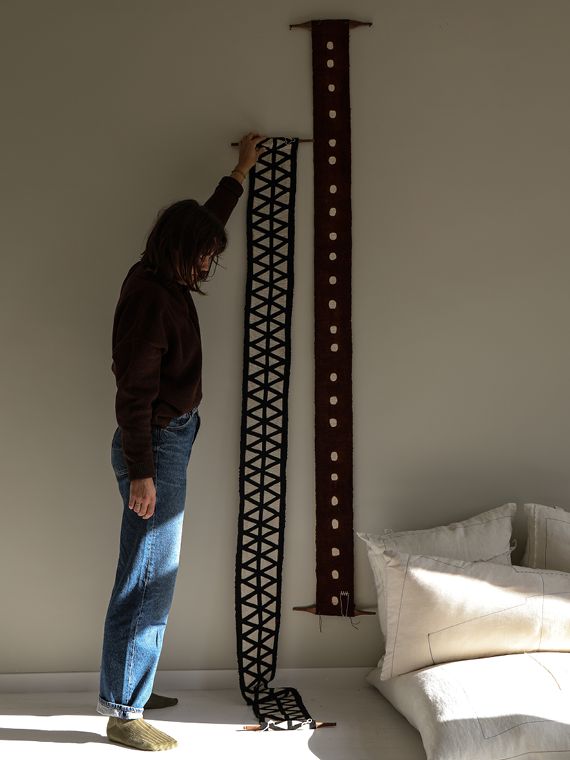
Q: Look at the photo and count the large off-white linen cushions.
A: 4